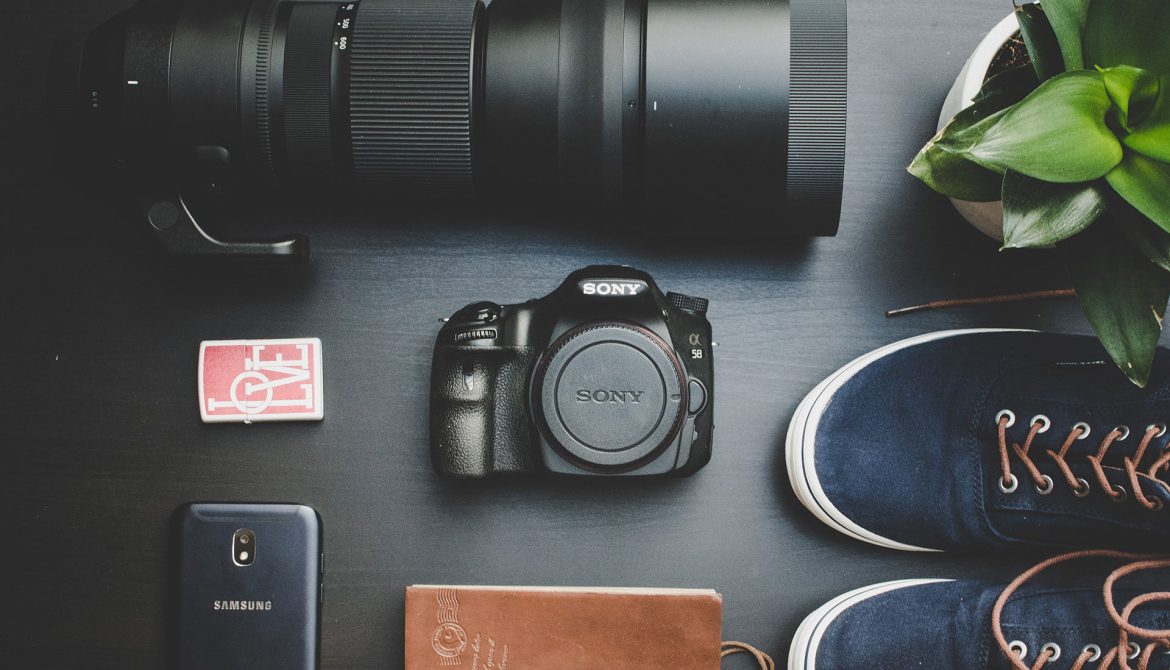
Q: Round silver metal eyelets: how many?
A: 14